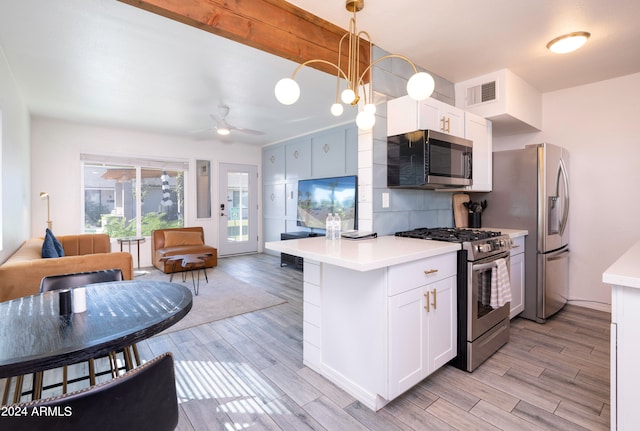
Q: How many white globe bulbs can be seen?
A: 6